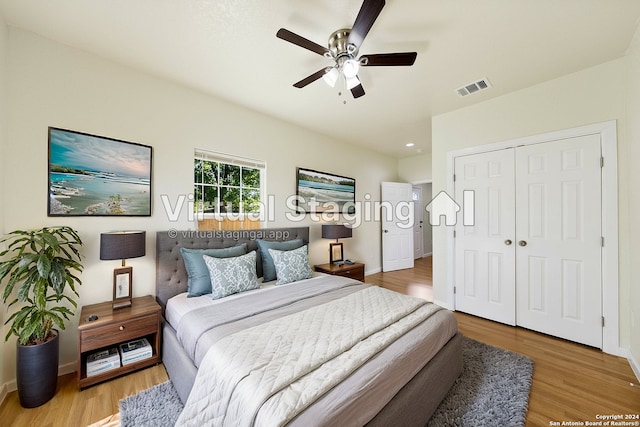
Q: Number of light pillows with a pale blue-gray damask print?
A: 2